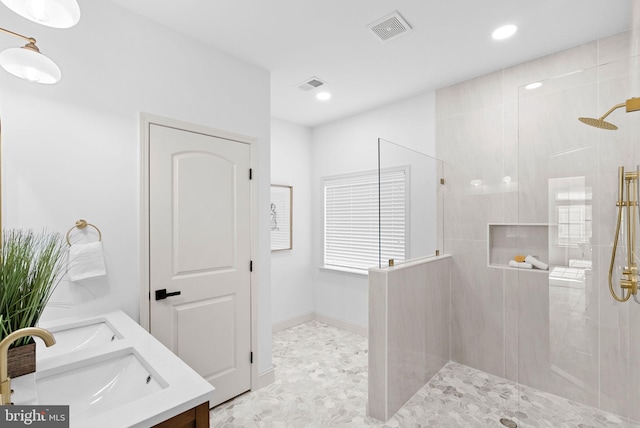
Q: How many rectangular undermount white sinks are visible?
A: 2